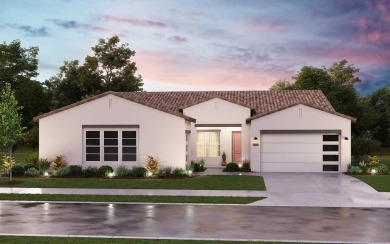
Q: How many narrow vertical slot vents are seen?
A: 3